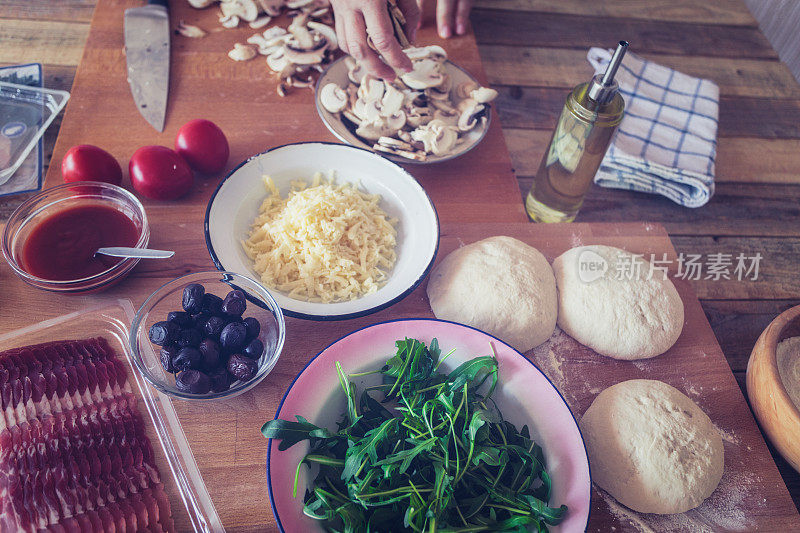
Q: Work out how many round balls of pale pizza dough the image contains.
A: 3